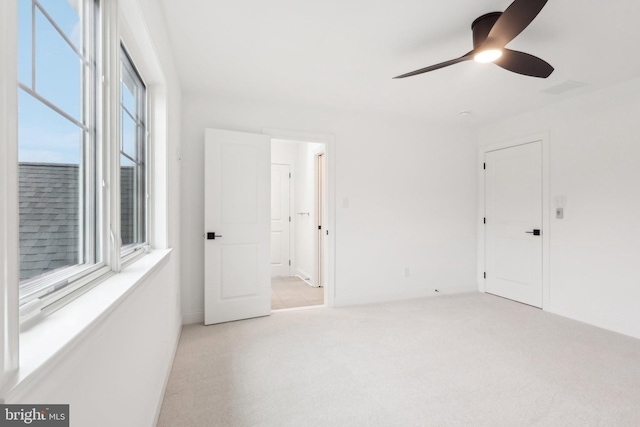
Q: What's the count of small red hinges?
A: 0